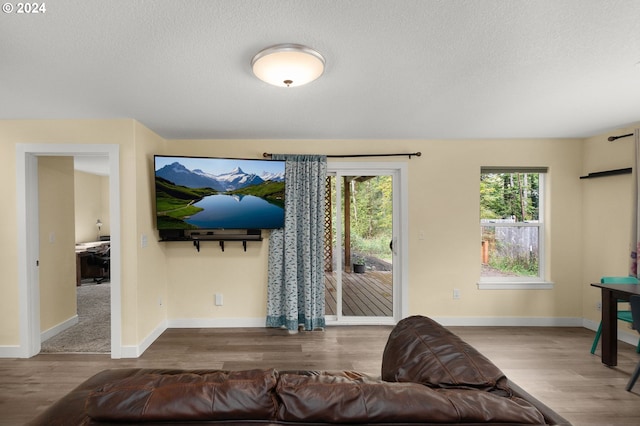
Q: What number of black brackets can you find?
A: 3